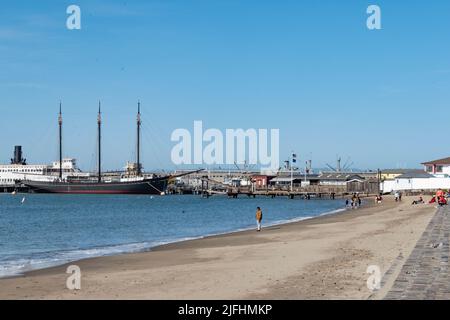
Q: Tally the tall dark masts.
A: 3